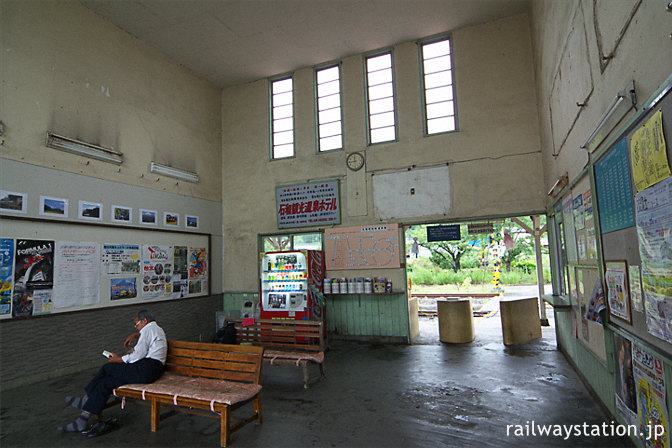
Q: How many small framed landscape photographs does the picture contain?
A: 7